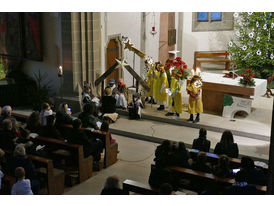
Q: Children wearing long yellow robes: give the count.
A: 5